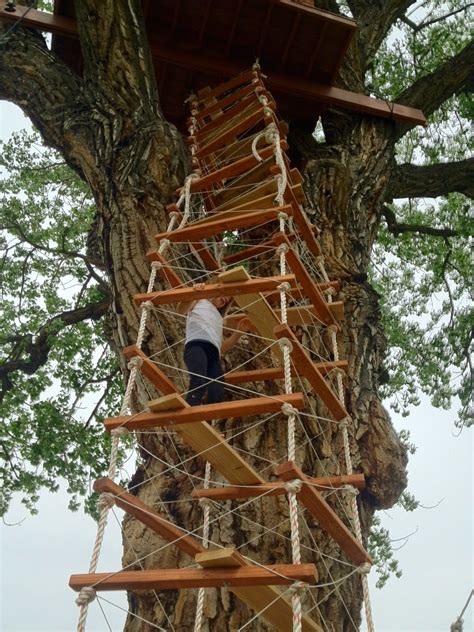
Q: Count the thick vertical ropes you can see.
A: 4